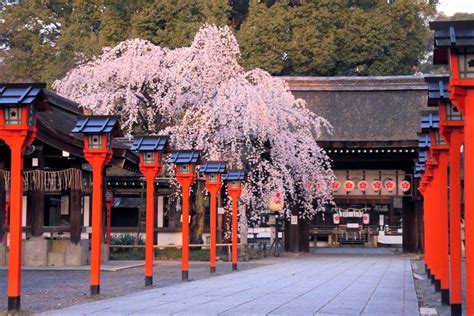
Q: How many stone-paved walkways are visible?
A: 1